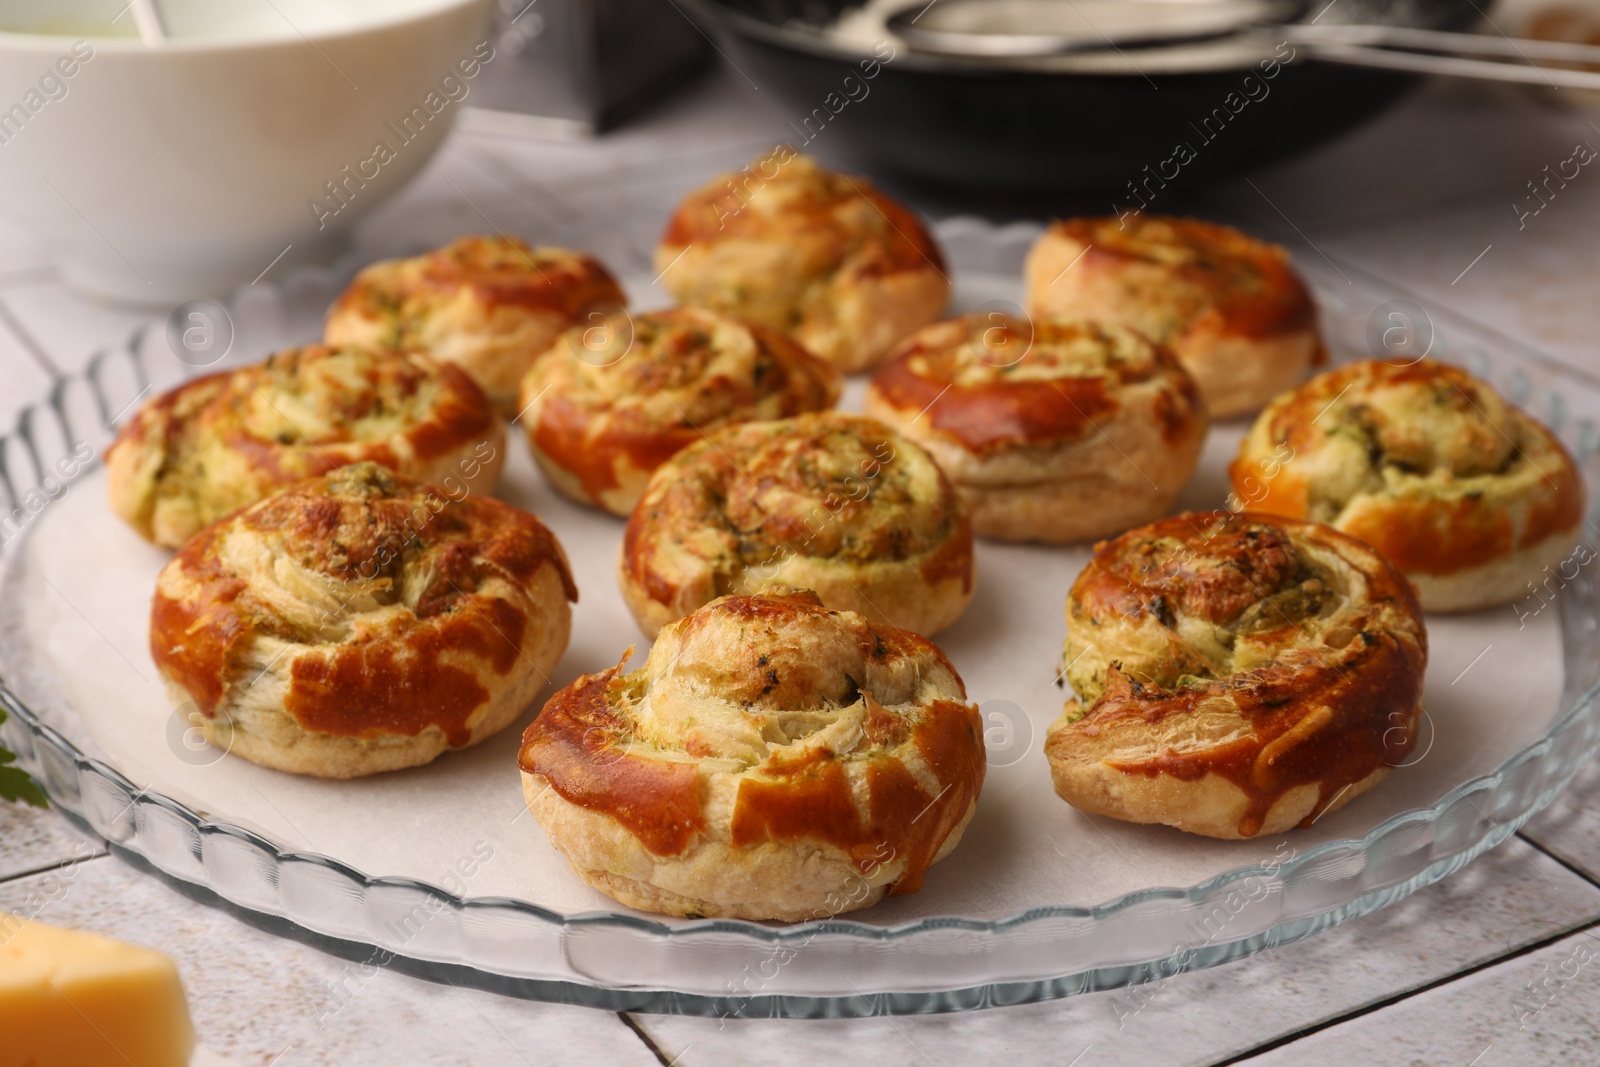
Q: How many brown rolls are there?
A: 11